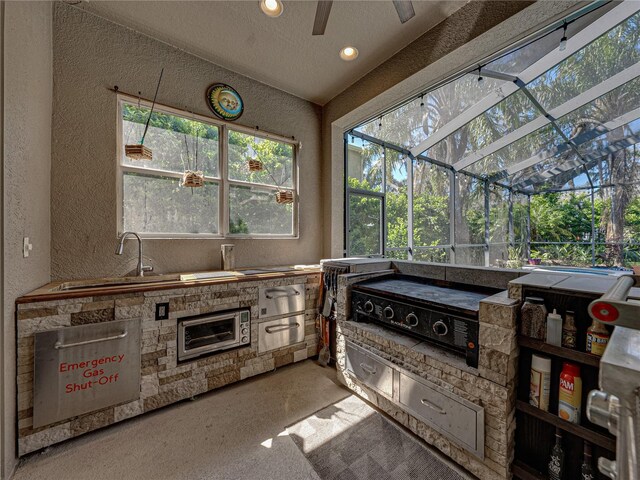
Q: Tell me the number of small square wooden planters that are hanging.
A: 4